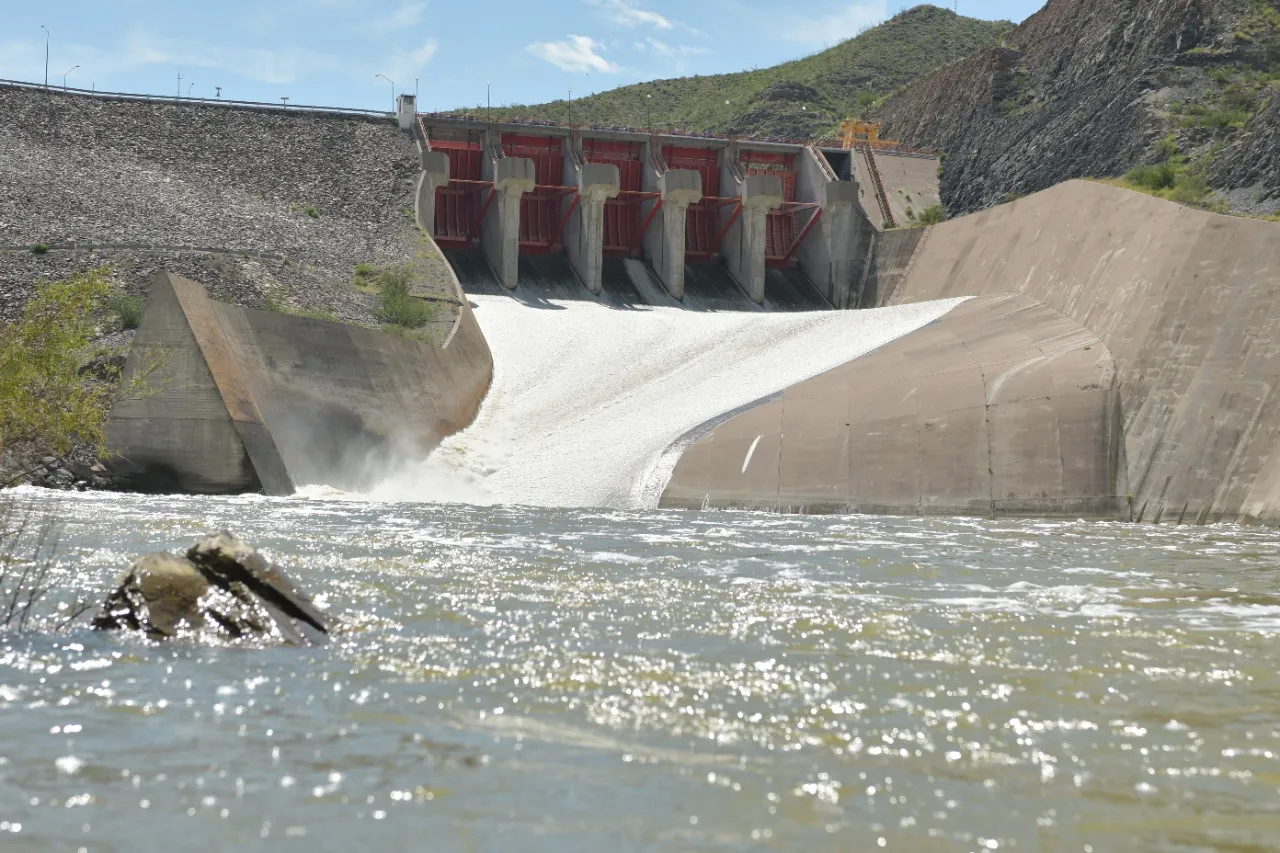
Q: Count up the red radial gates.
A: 5